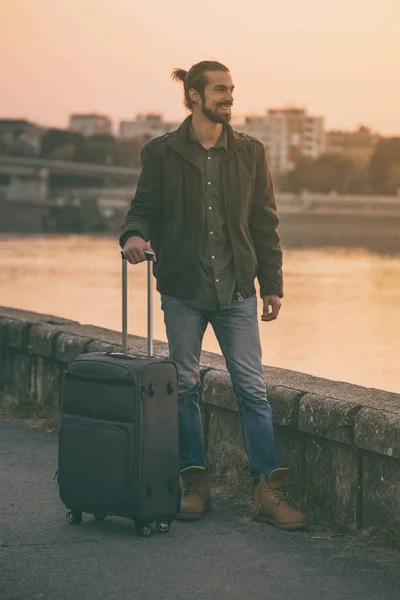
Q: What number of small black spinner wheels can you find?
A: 4